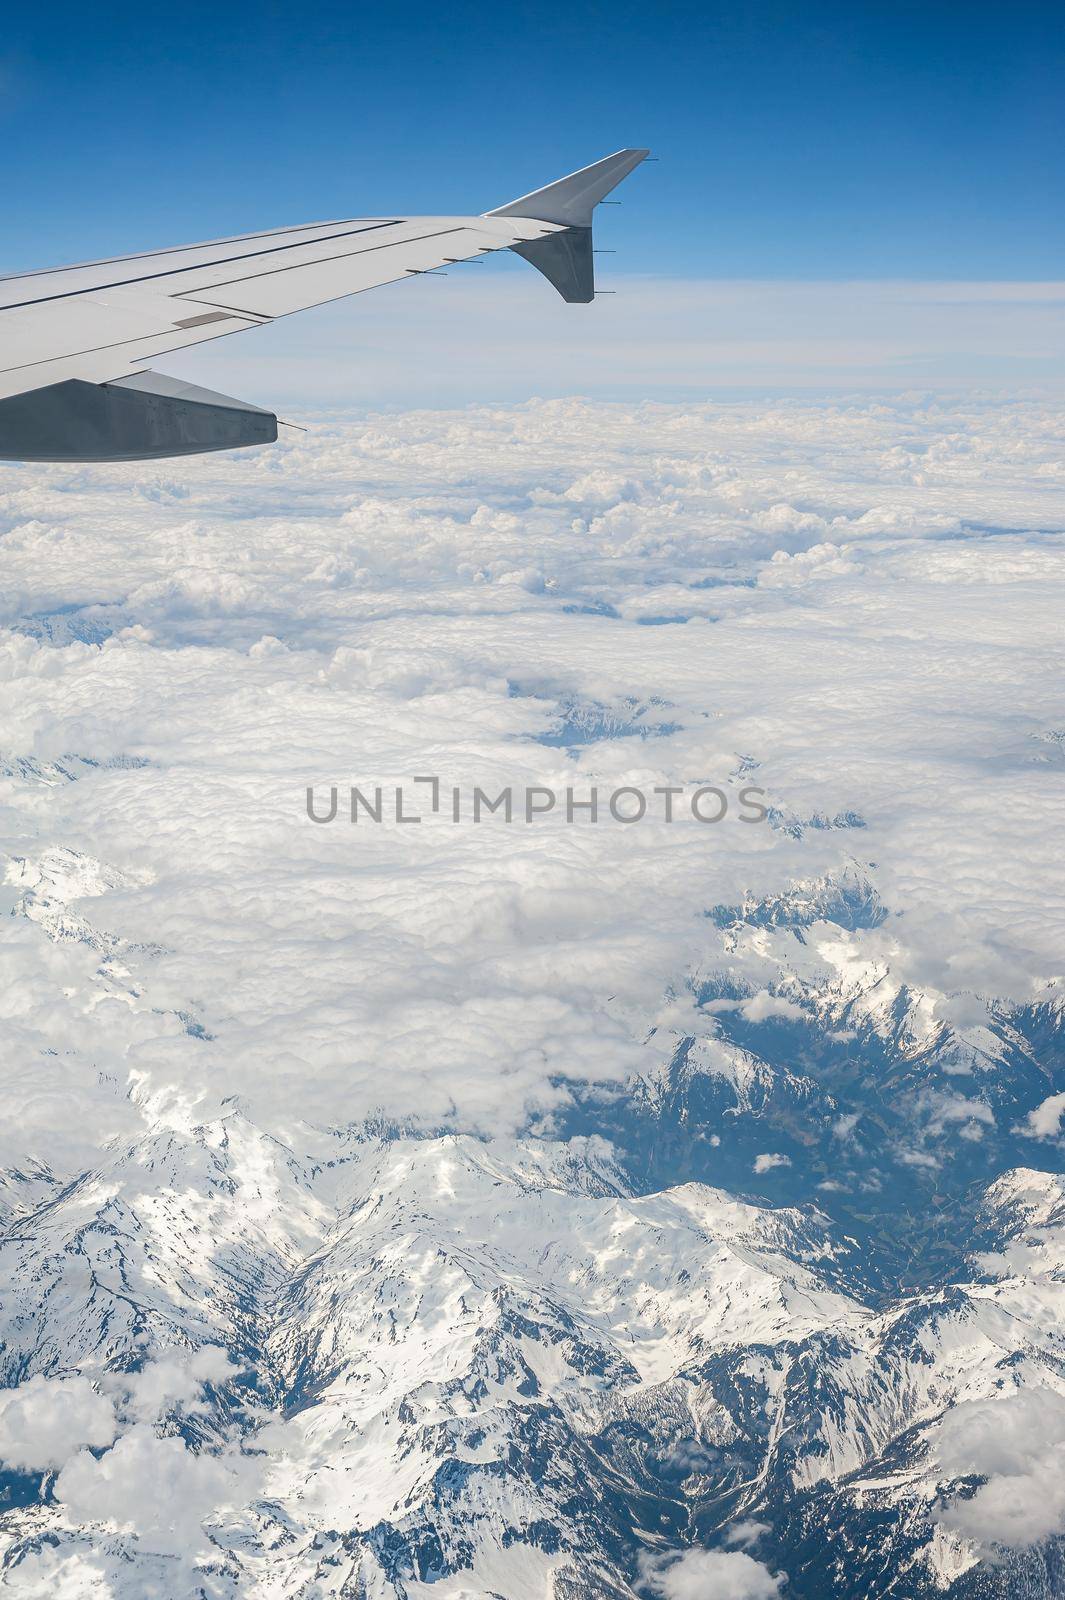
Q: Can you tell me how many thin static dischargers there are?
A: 10